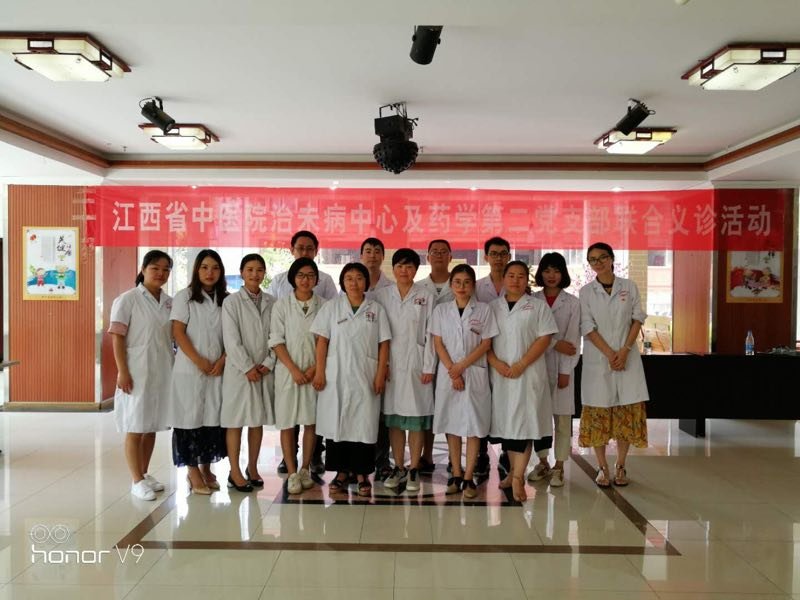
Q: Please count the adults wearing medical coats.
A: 14